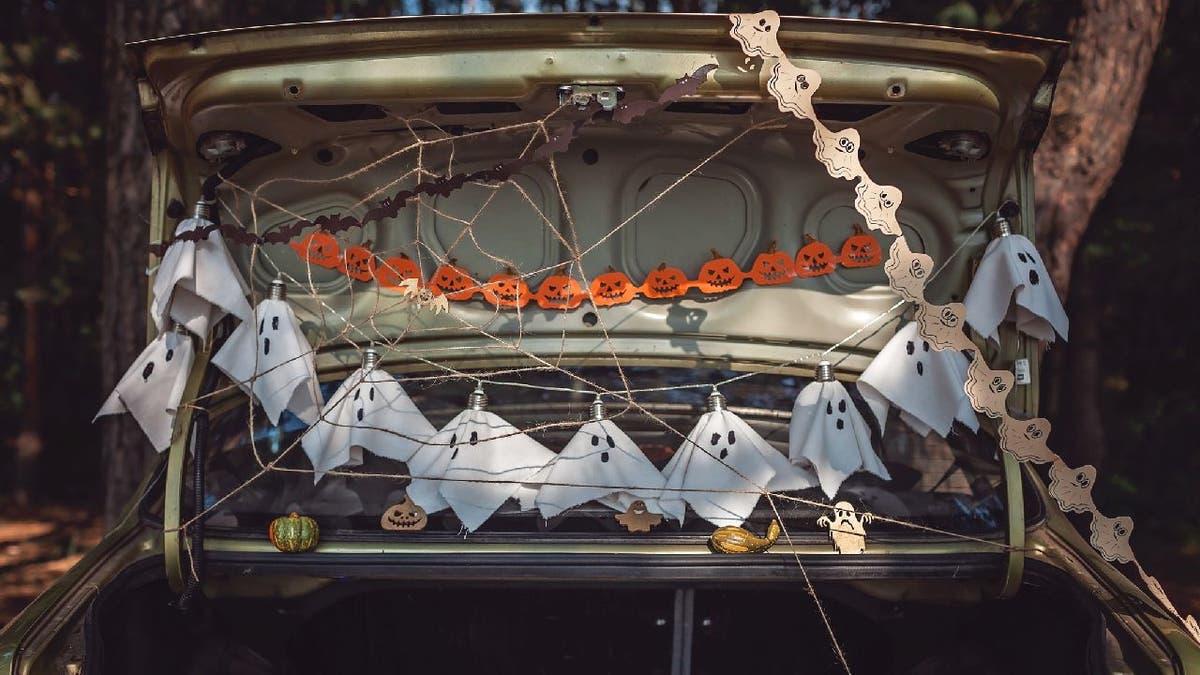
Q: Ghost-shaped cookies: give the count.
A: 2